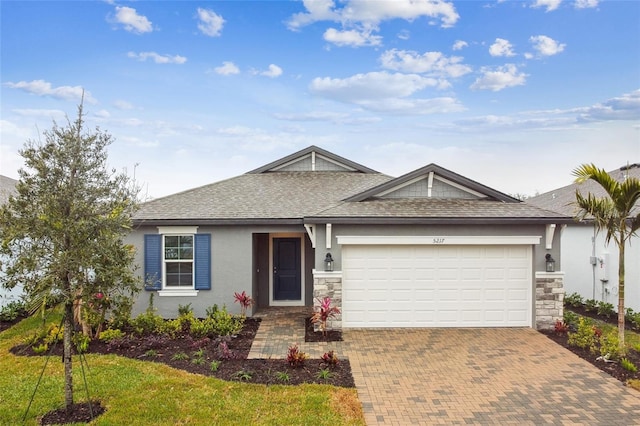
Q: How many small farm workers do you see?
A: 0